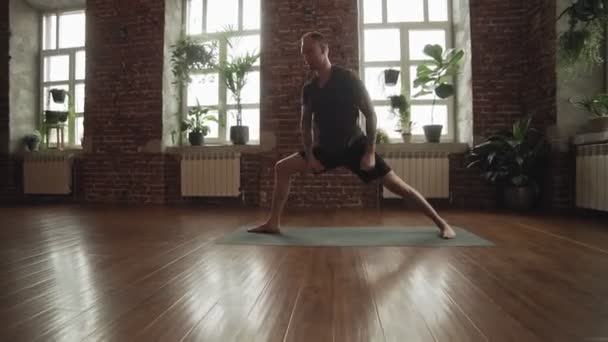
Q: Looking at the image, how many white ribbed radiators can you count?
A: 4